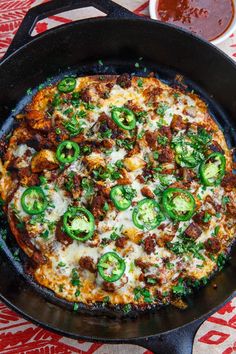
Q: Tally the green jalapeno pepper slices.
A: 11